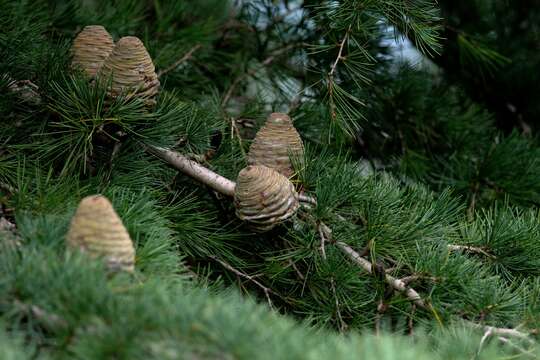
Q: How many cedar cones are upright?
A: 5